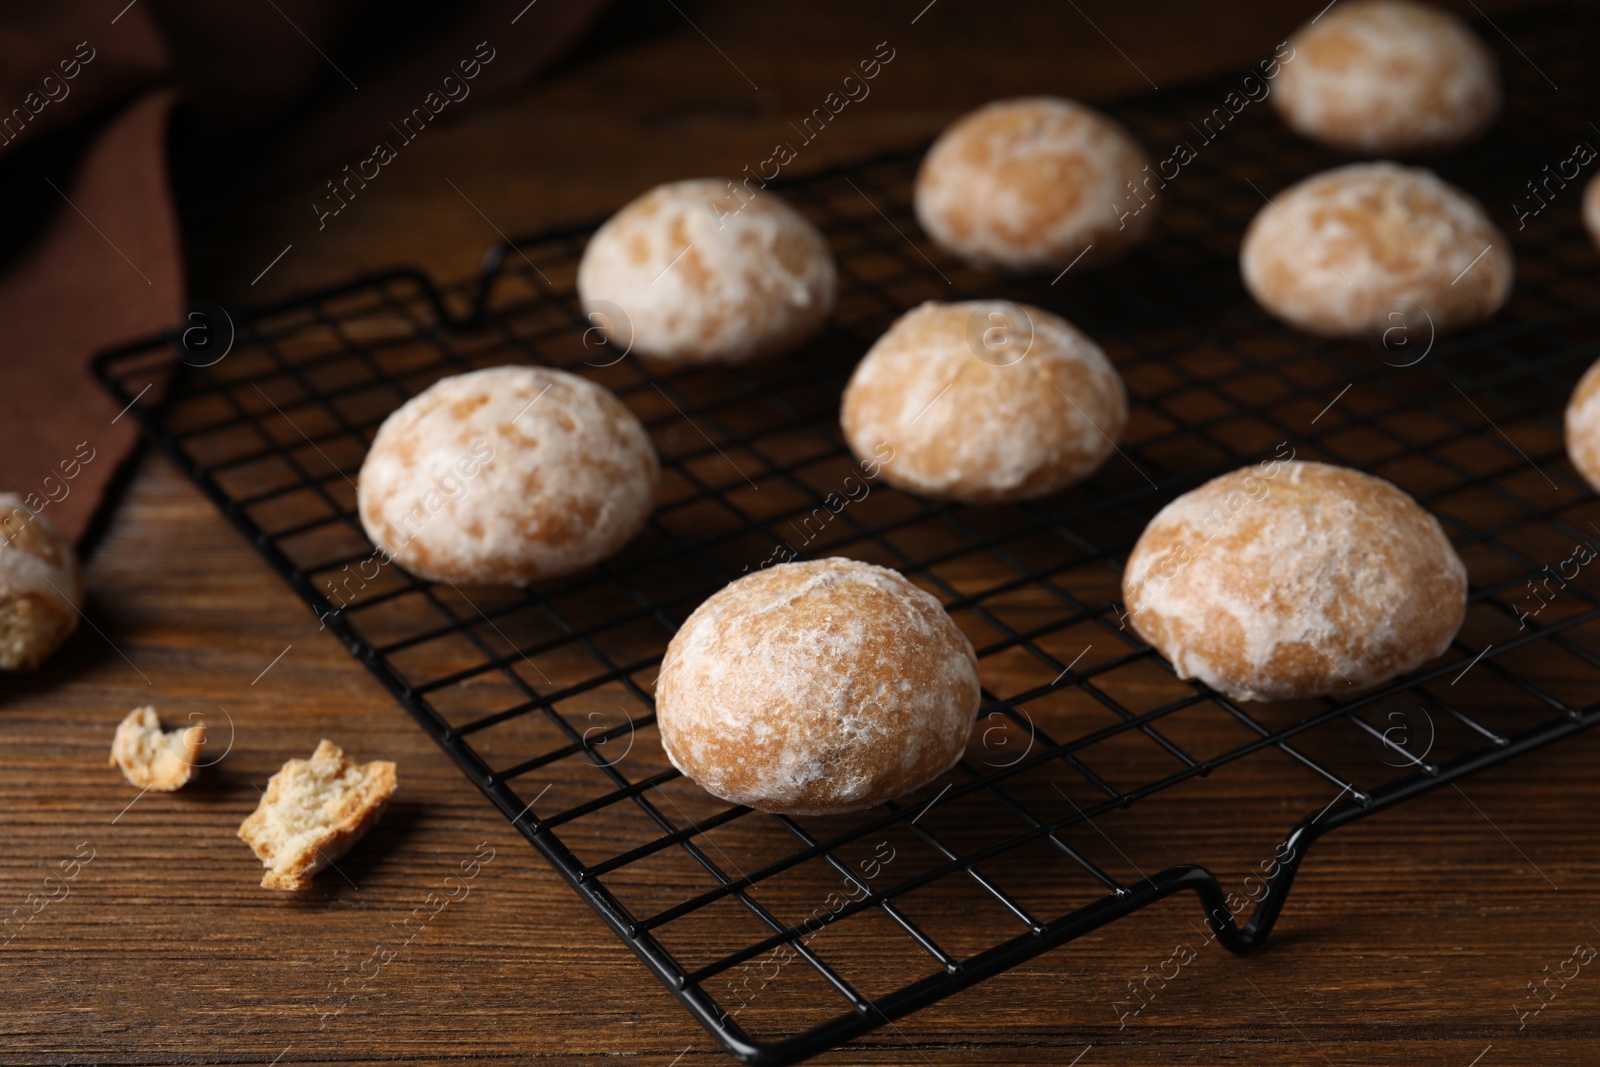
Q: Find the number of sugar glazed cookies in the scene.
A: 11